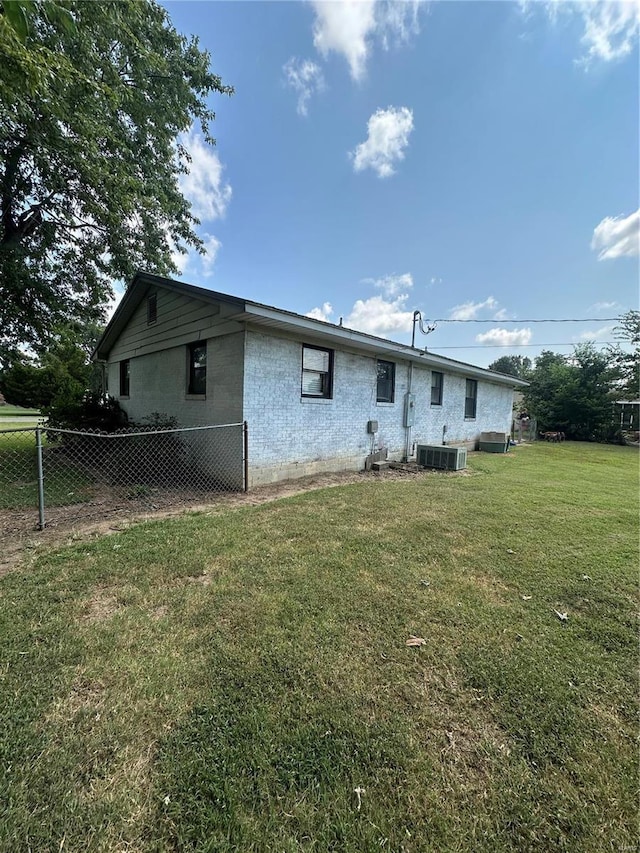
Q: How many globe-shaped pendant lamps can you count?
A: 0